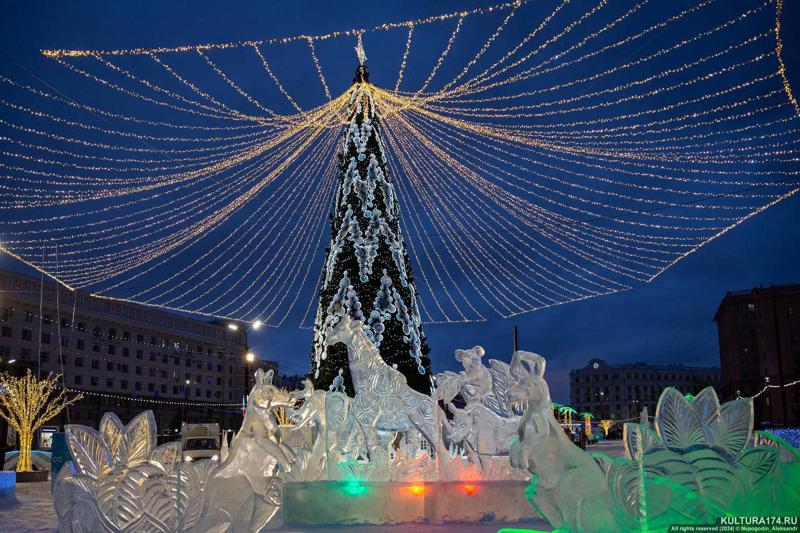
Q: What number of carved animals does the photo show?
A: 6